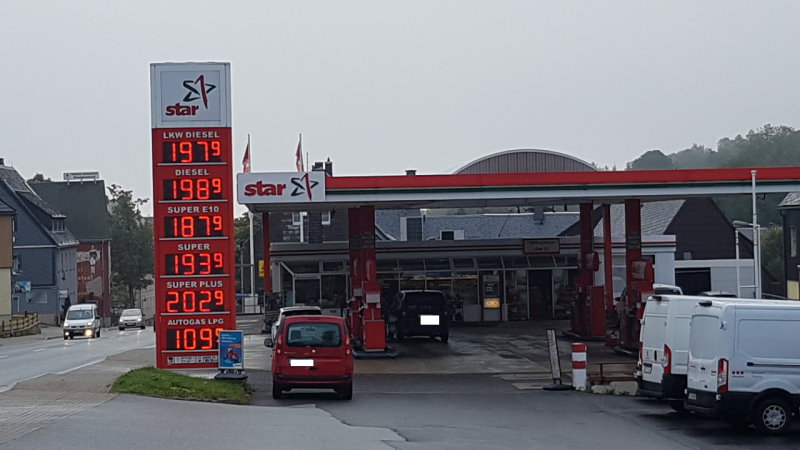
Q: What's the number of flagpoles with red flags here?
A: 2